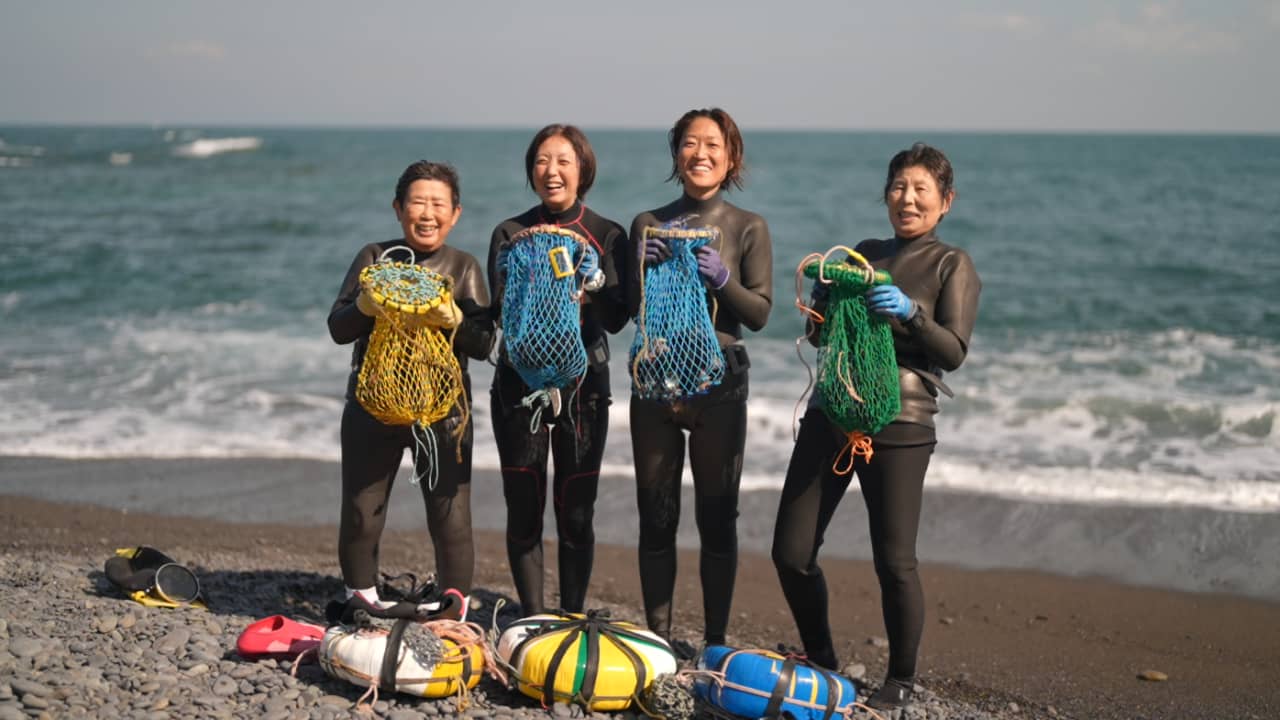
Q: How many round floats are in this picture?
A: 3